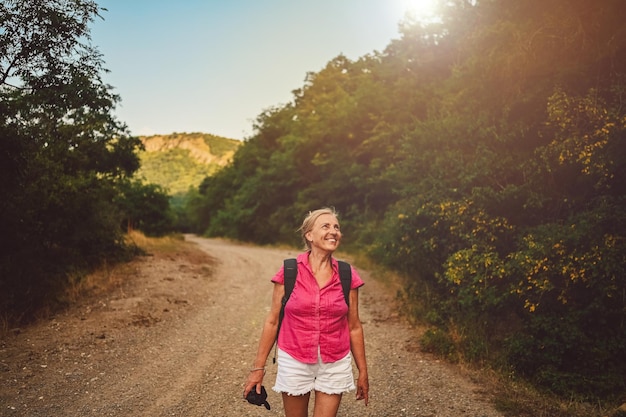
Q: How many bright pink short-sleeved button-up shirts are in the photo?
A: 1